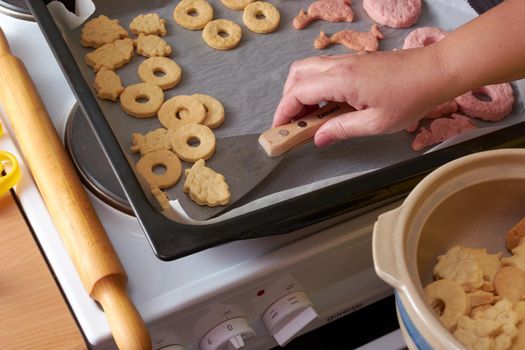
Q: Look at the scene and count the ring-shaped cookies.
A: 13